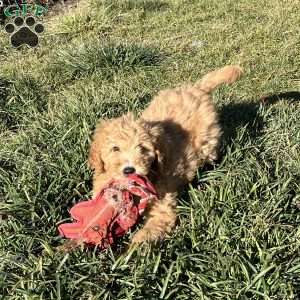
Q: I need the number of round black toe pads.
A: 4